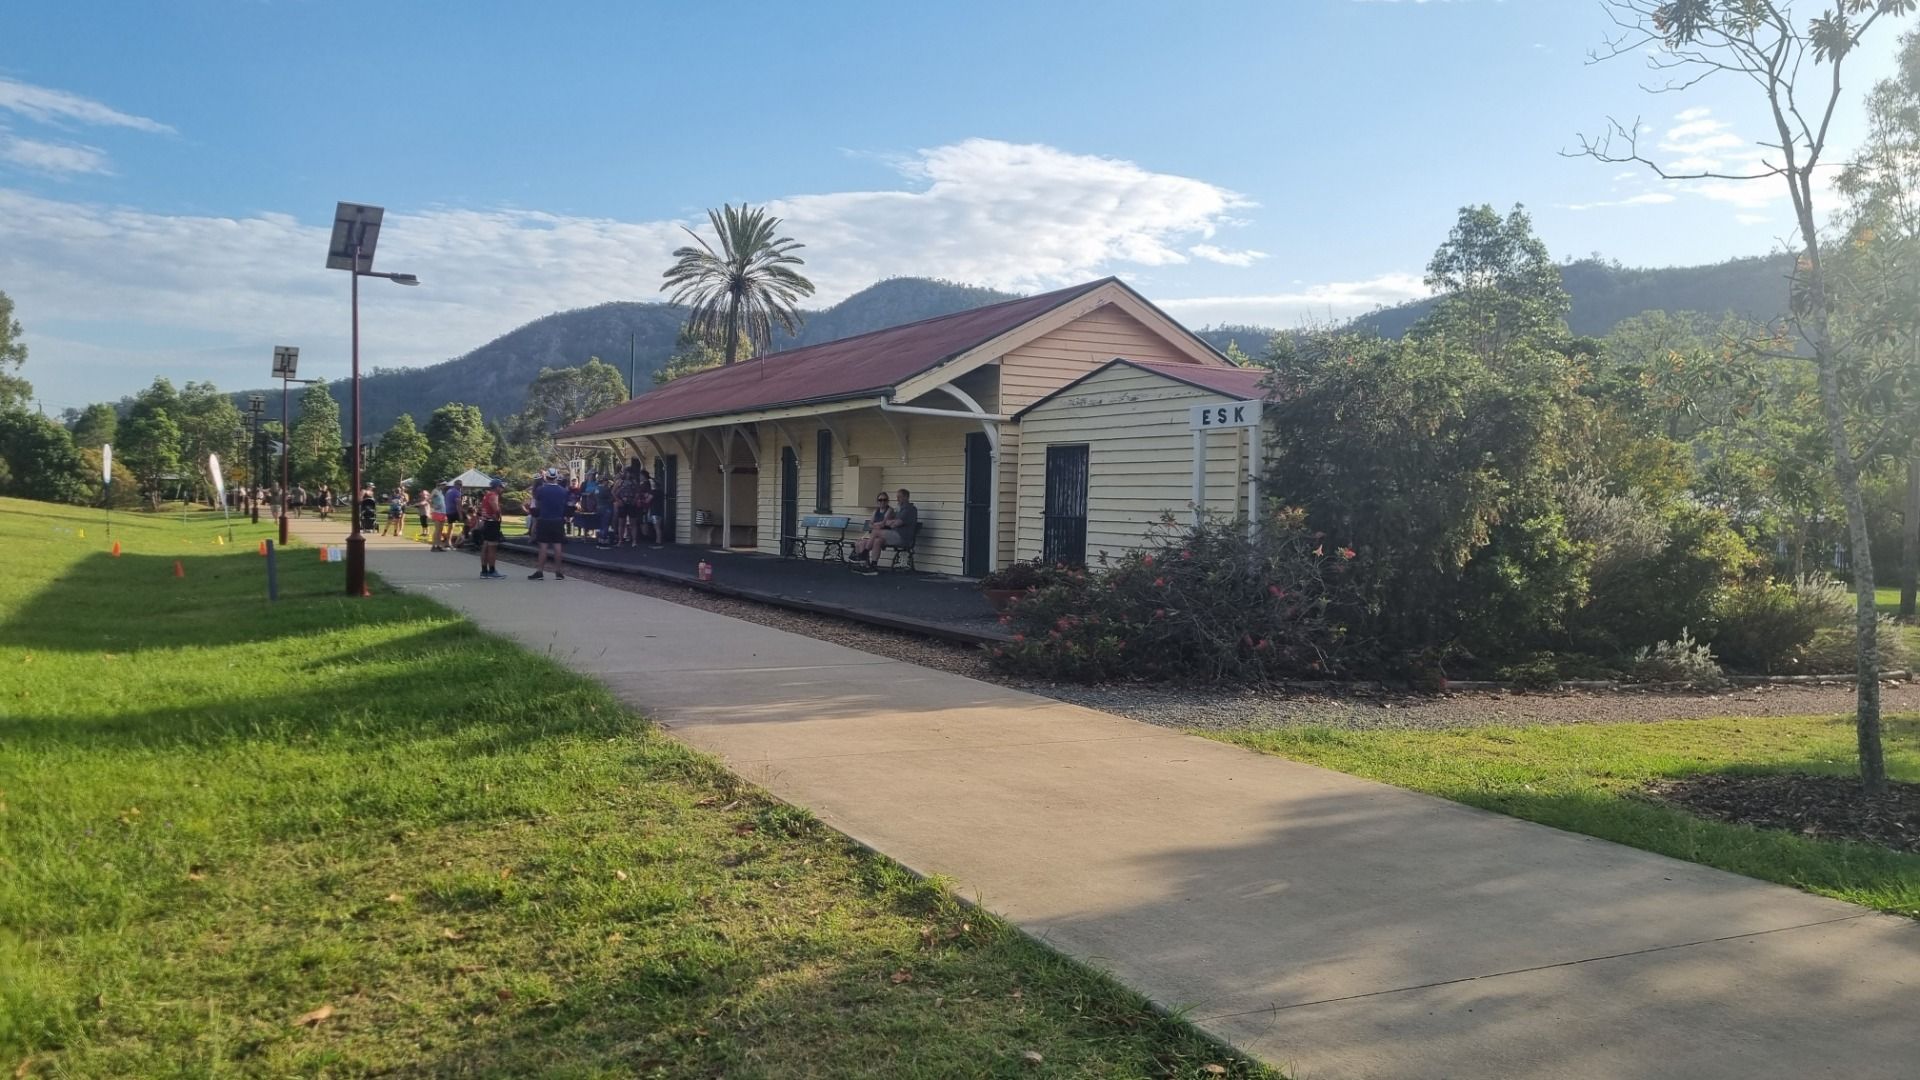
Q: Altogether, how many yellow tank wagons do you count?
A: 0